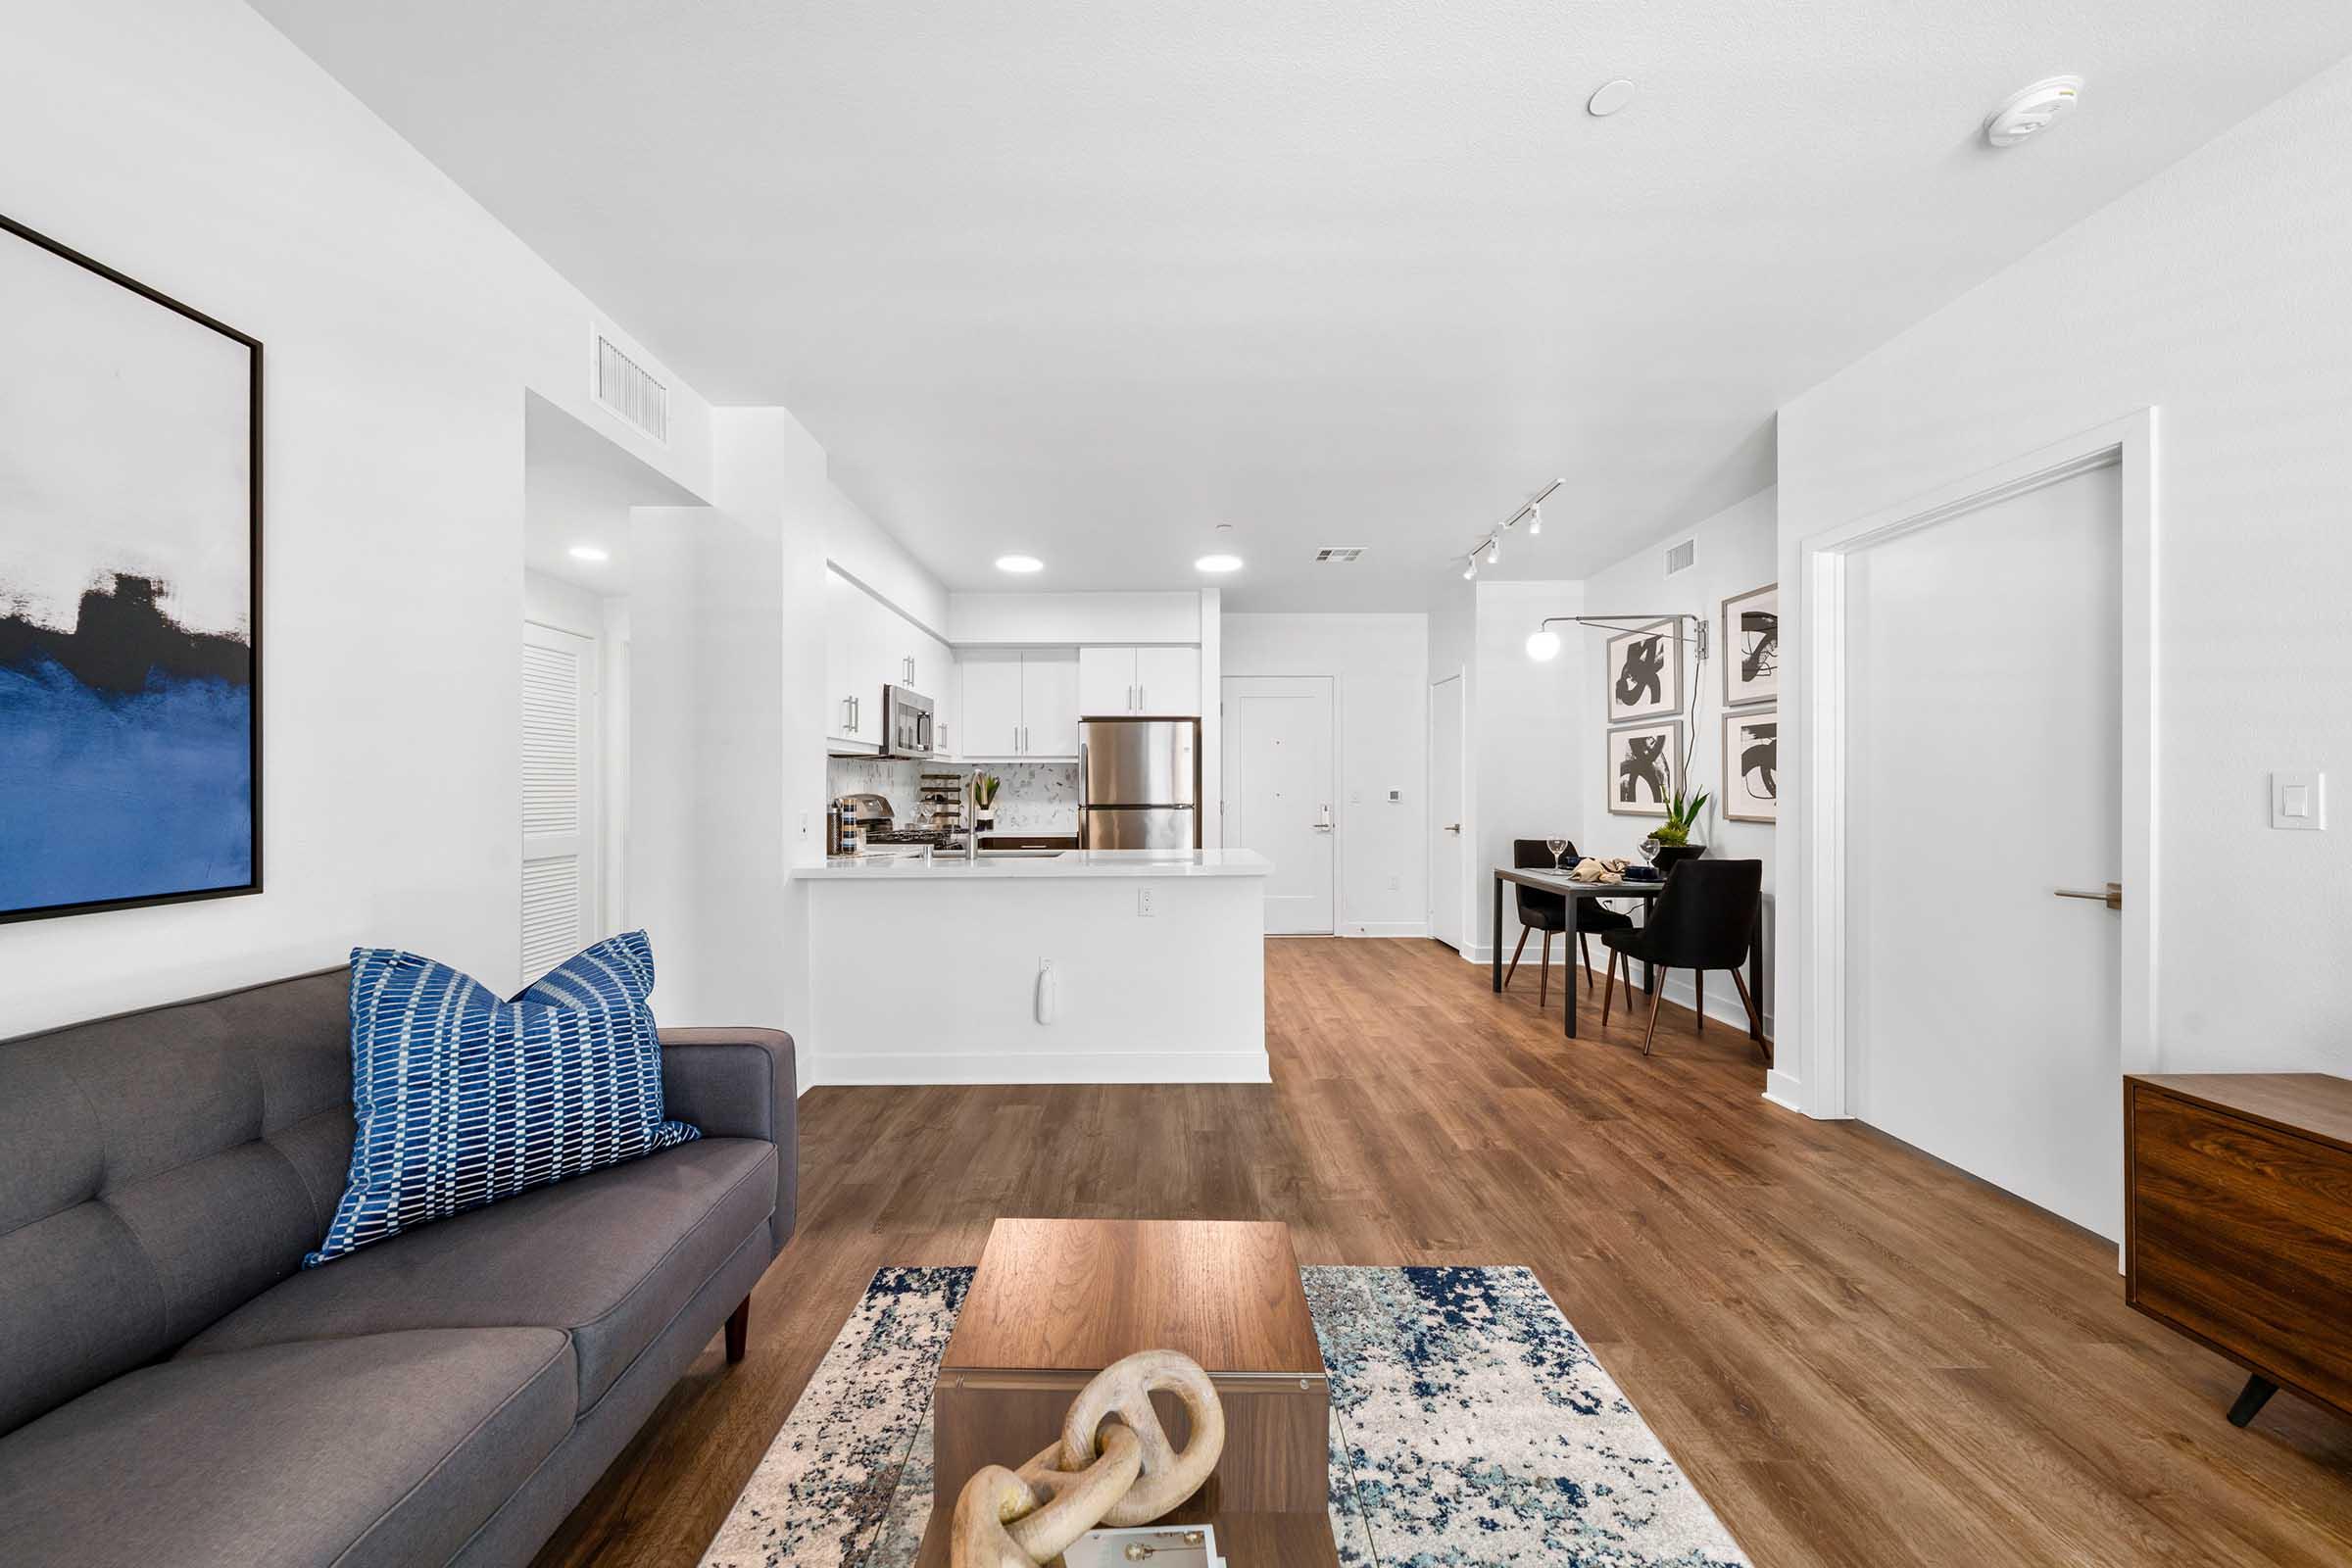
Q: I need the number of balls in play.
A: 0